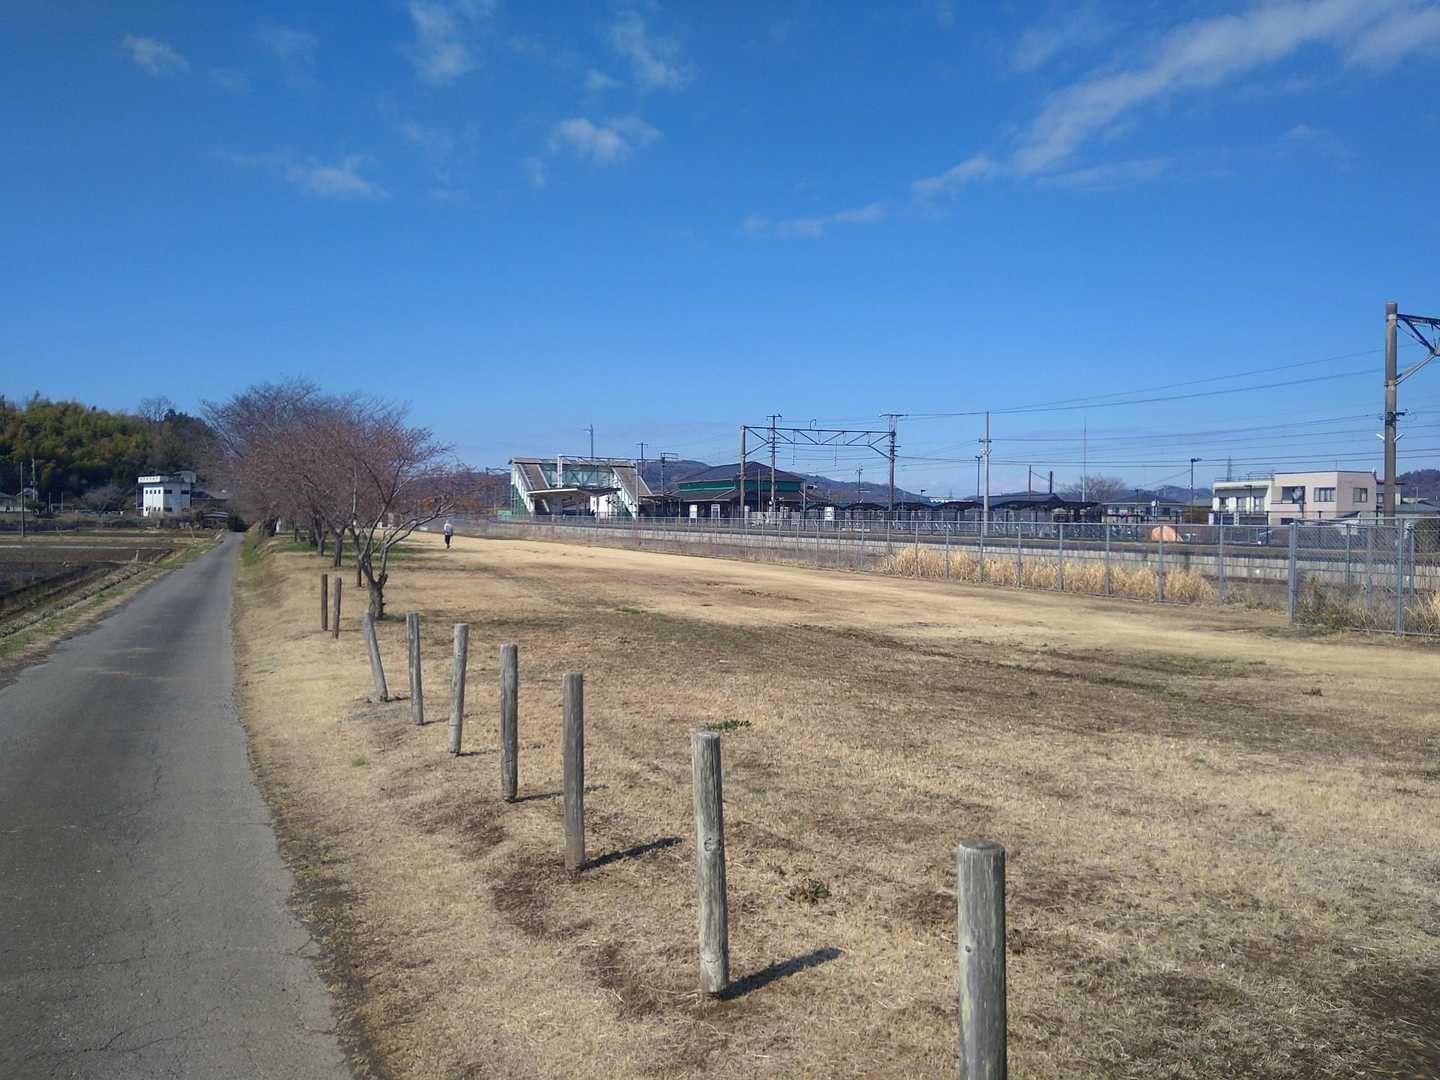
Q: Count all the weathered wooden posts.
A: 9